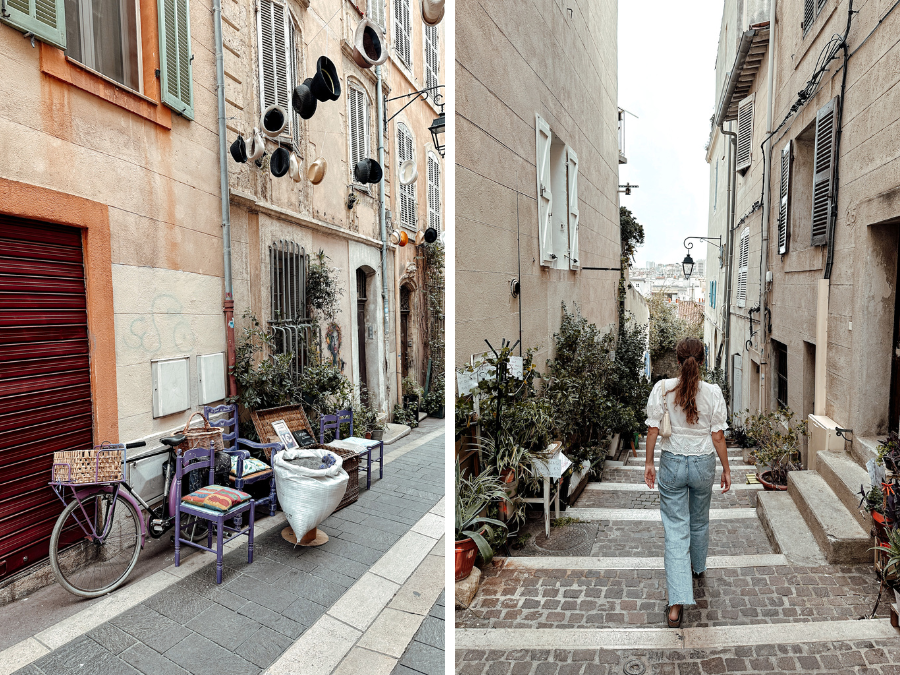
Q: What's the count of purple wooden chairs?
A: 4